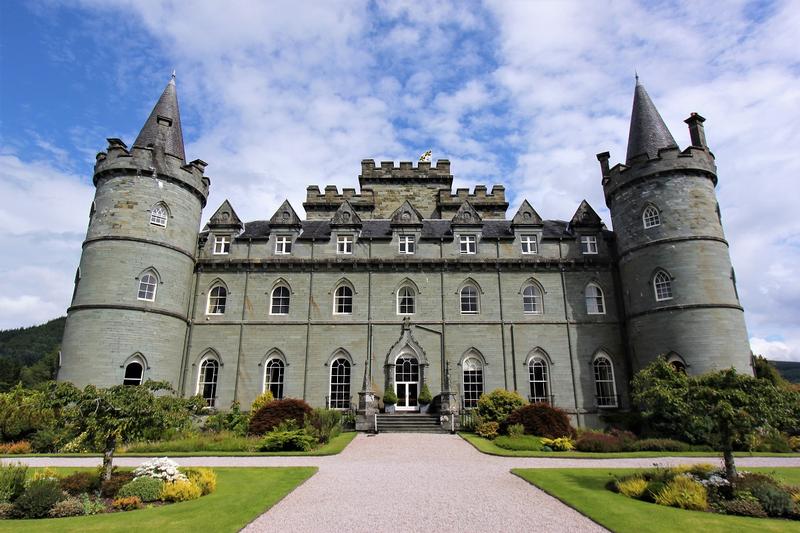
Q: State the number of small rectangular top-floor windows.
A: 7